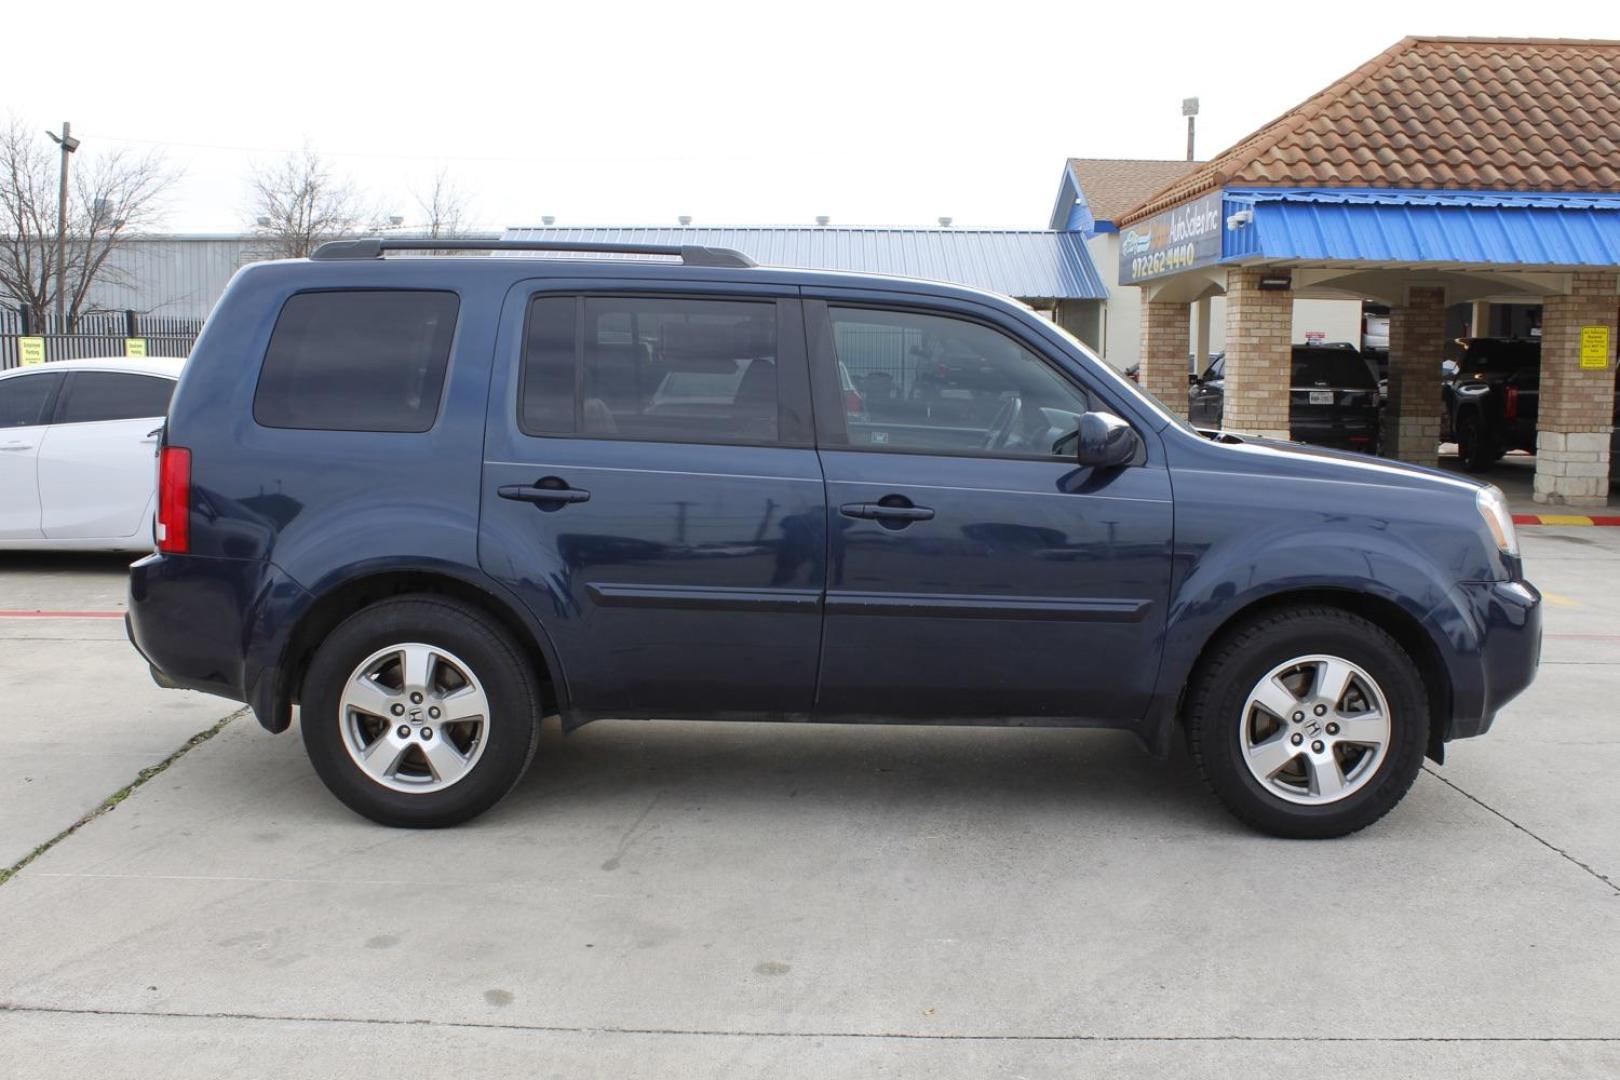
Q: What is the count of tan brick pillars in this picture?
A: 4